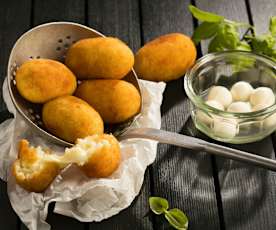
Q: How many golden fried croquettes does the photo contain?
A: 6